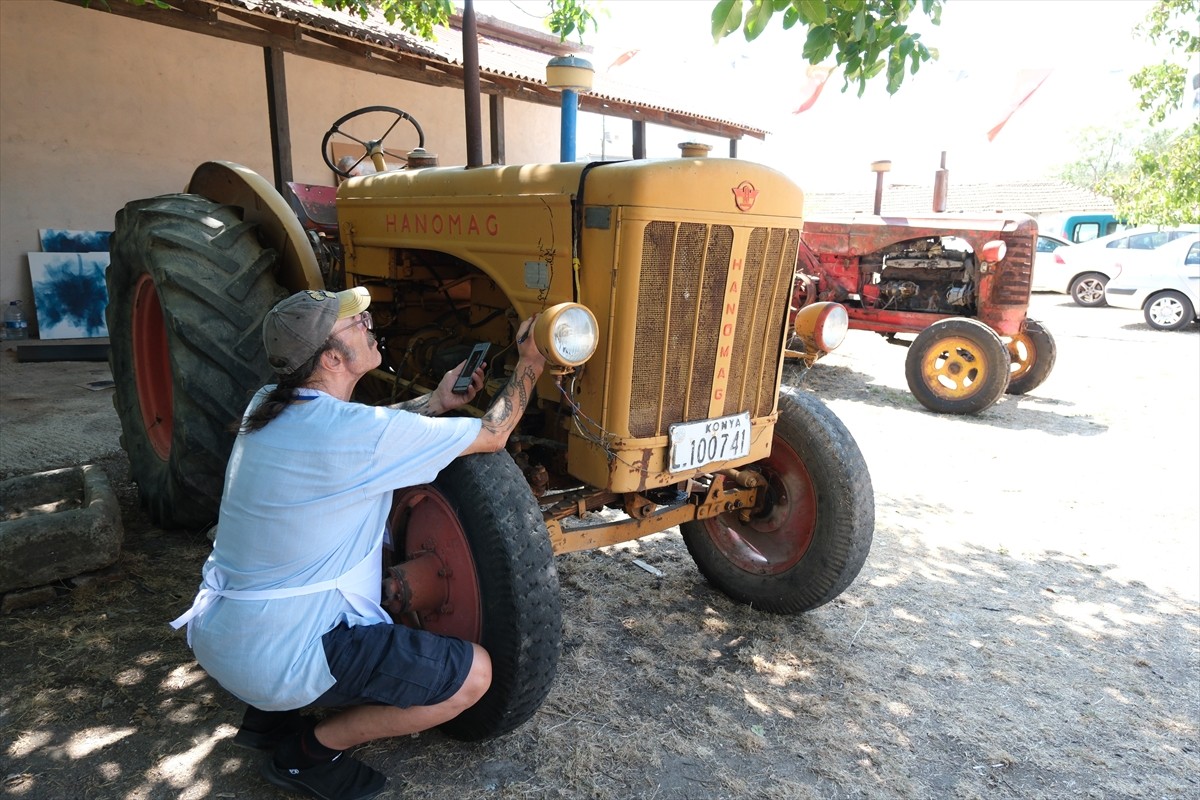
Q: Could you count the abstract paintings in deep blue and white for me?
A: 2